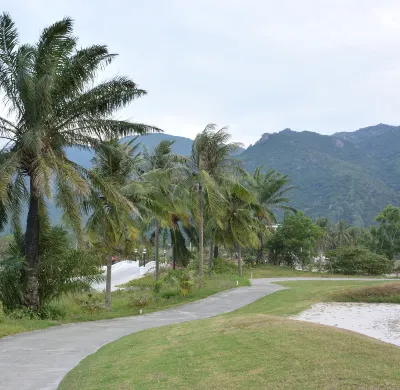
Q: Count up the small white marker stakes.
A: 3